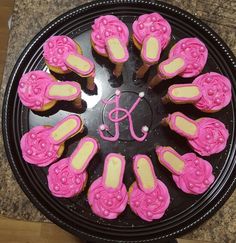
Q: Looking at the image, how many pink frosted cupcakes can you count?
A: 12